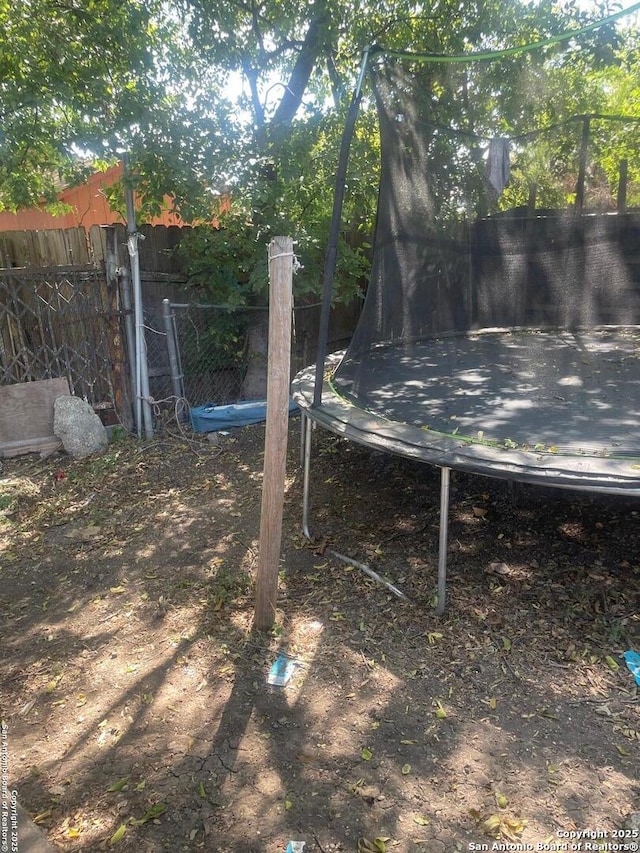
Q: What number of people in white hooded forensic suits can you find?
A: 0